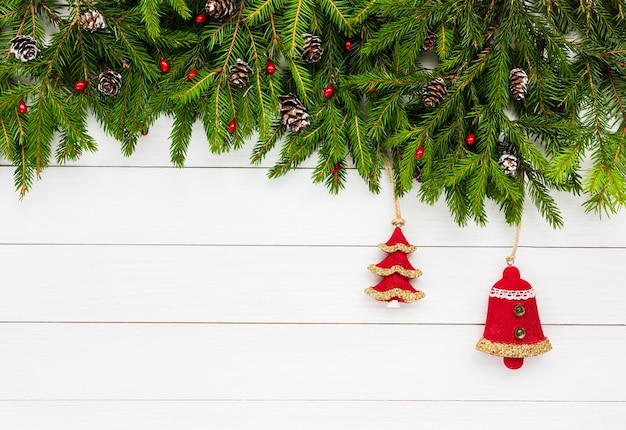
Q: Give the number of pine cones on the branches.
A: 11